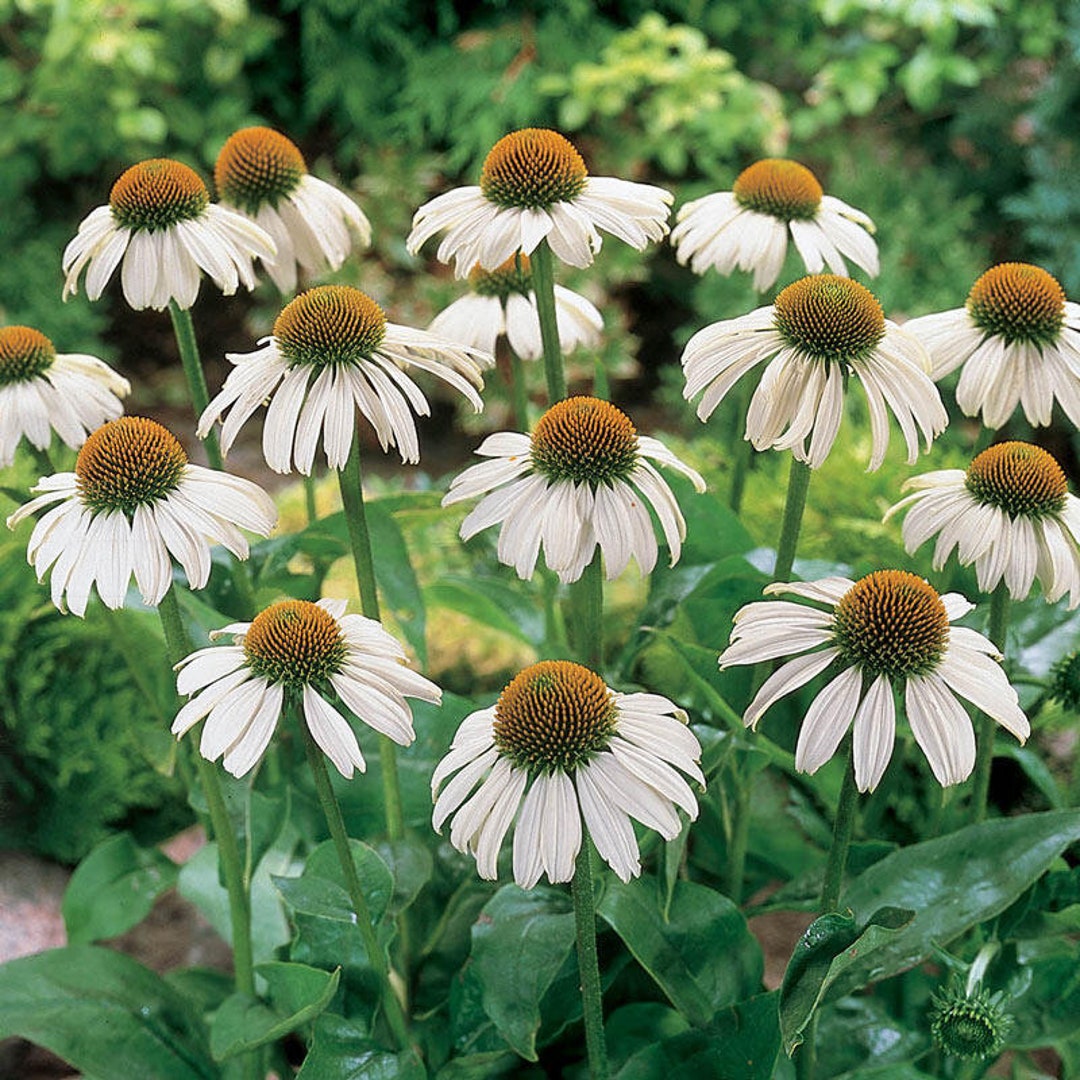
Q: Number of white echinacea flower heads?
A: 15